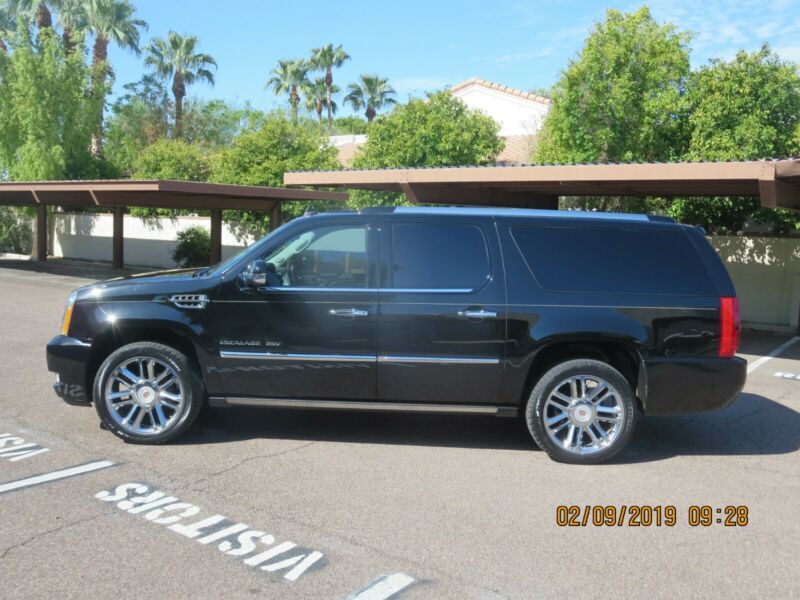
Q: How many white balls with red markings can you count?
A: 0